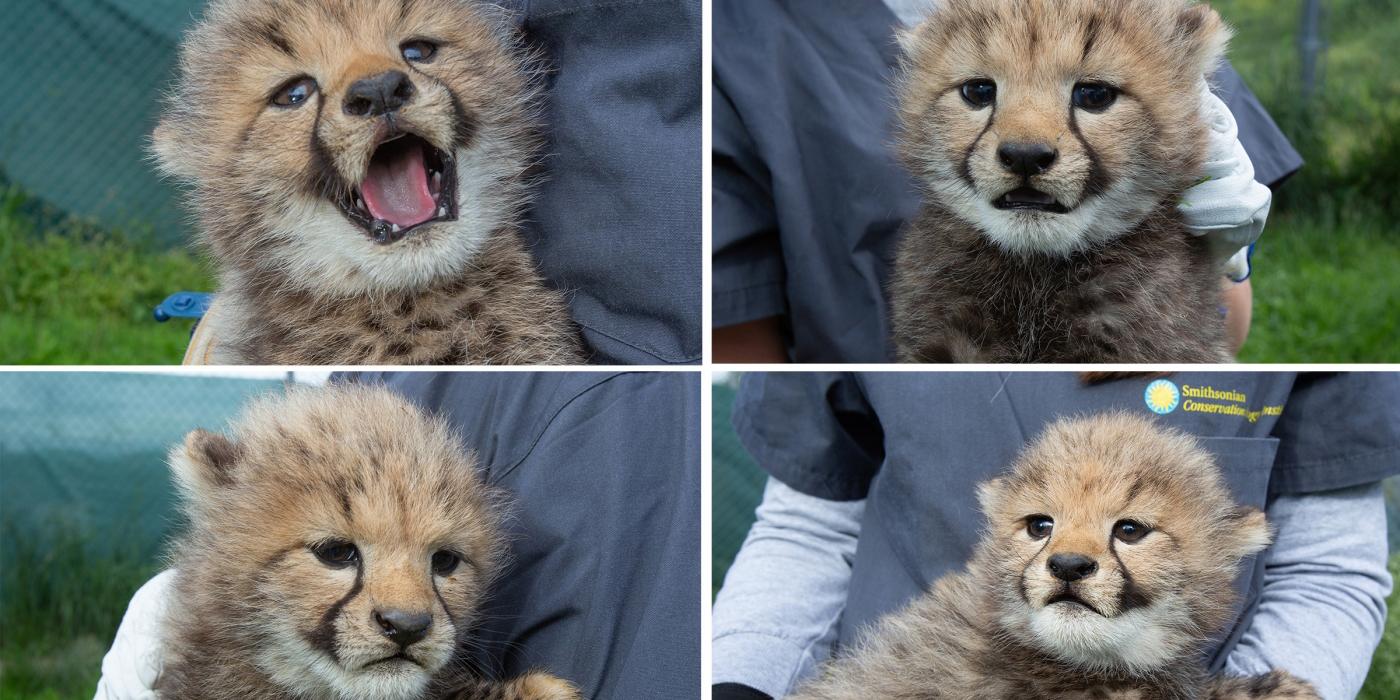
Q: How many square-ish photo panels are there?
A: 4